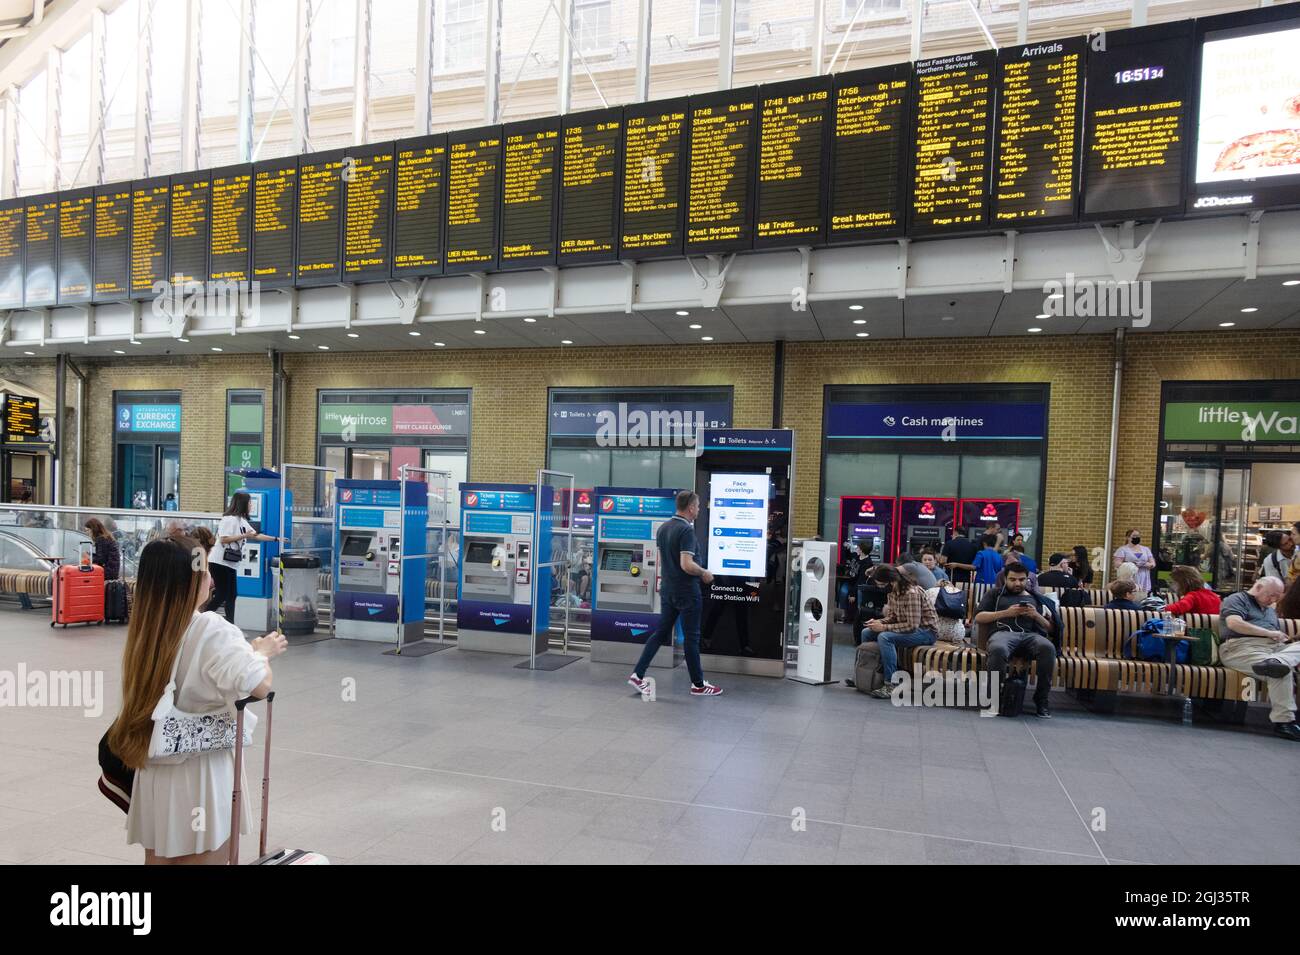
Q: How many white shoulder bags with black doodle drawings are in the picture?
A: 1